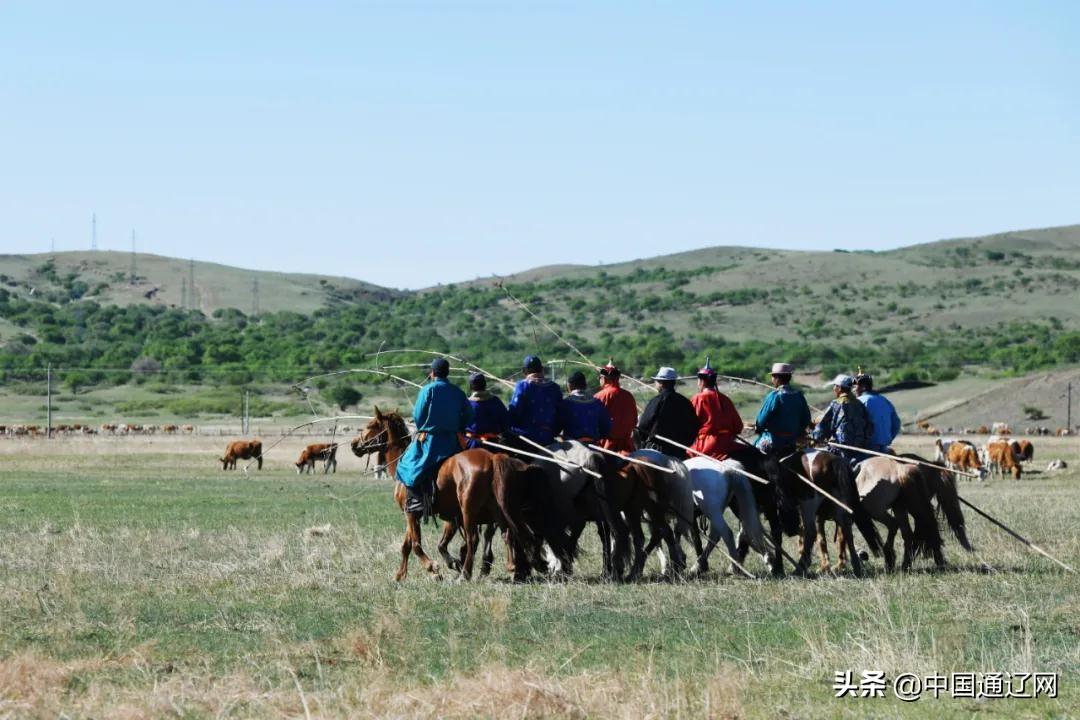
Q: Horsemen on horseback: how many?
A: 10